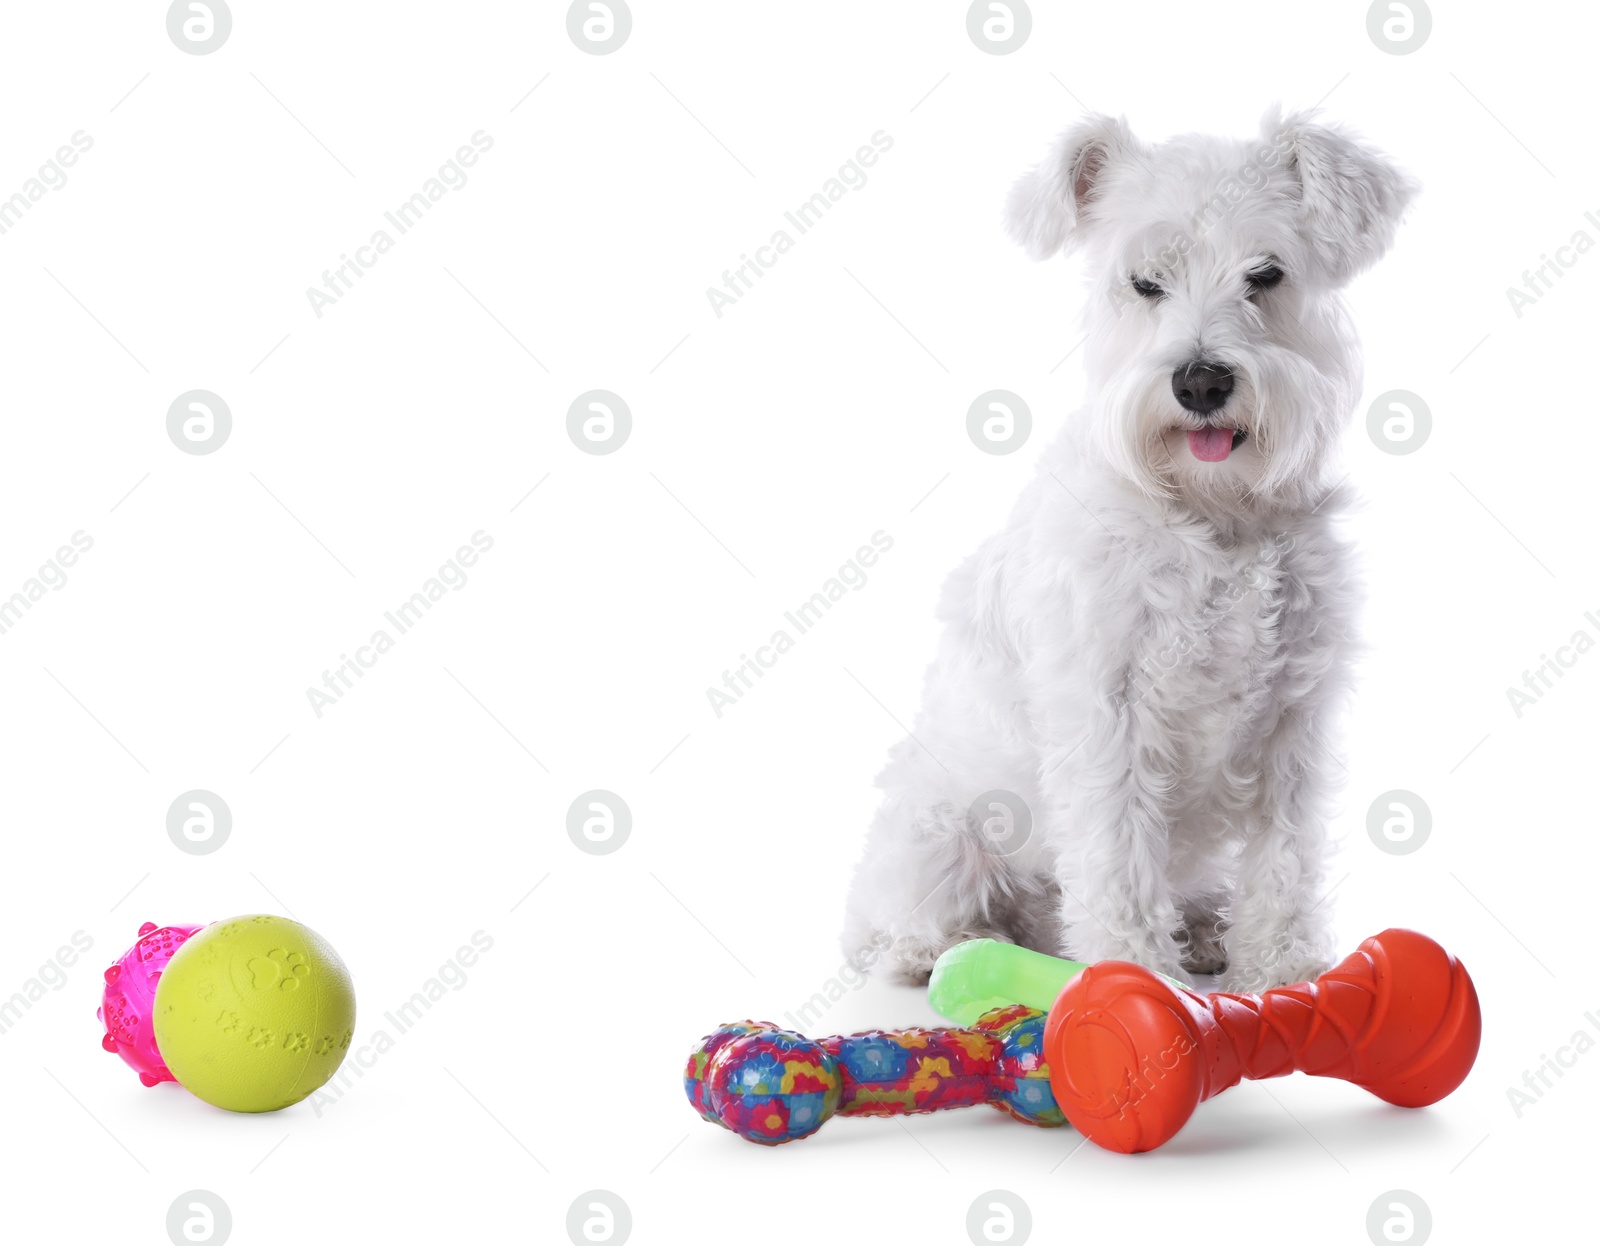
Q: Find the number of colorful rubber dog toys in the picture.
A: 5